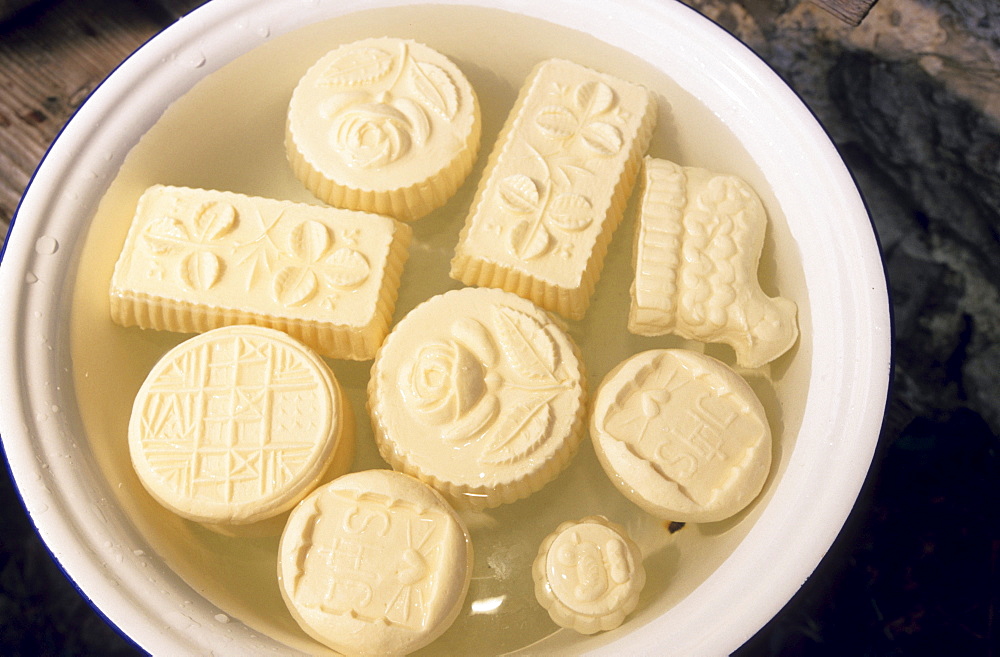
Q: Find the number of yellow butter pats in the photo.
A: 9